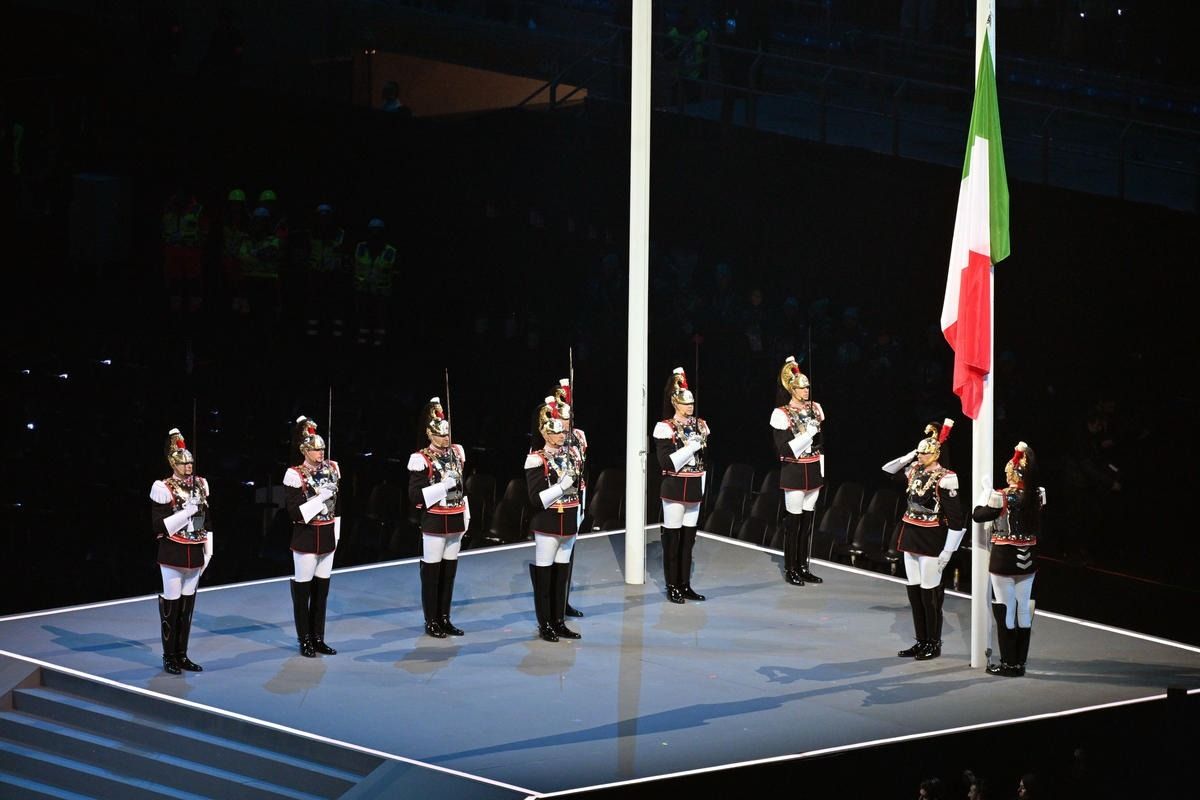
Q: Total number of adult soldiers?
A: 9